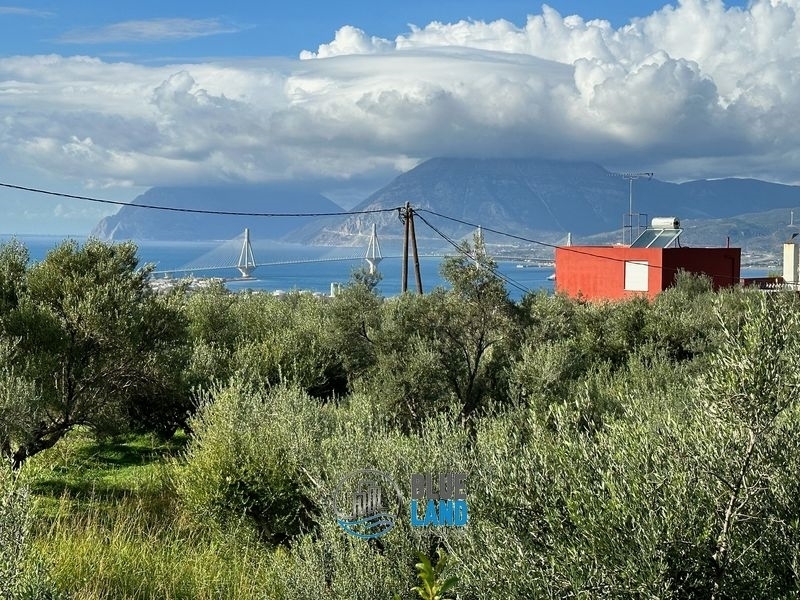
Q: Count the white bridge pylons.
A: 4